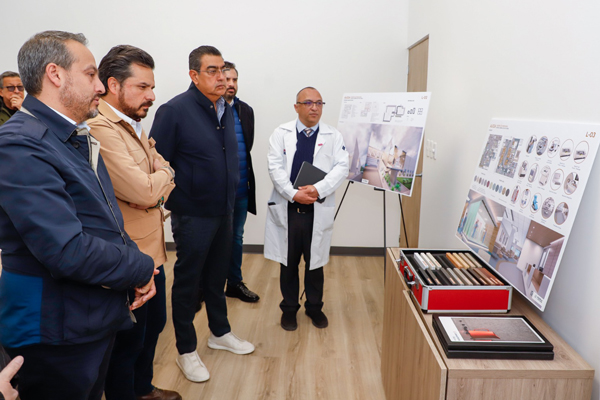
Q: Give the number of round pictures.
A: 15